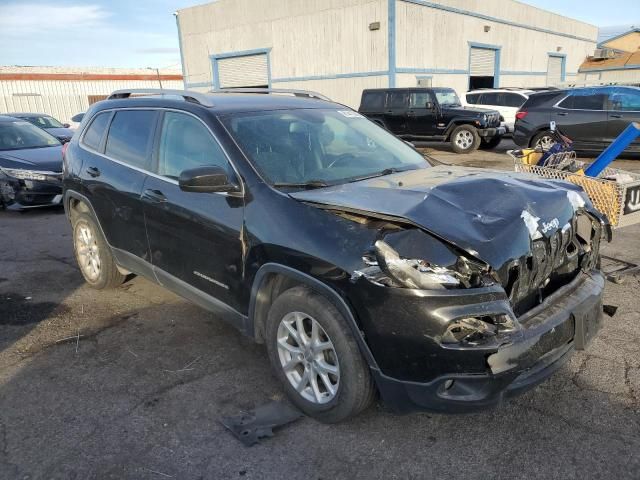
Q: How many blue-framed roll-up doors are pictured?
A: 3